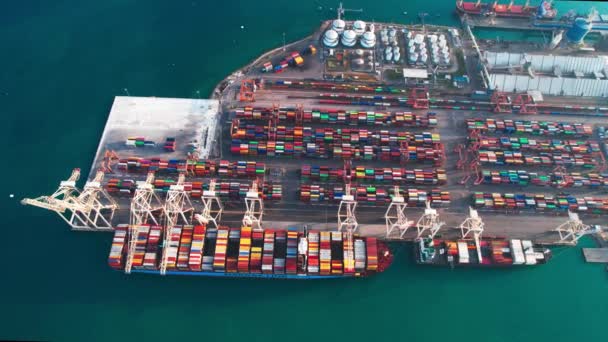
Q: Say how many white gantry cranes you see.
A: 11